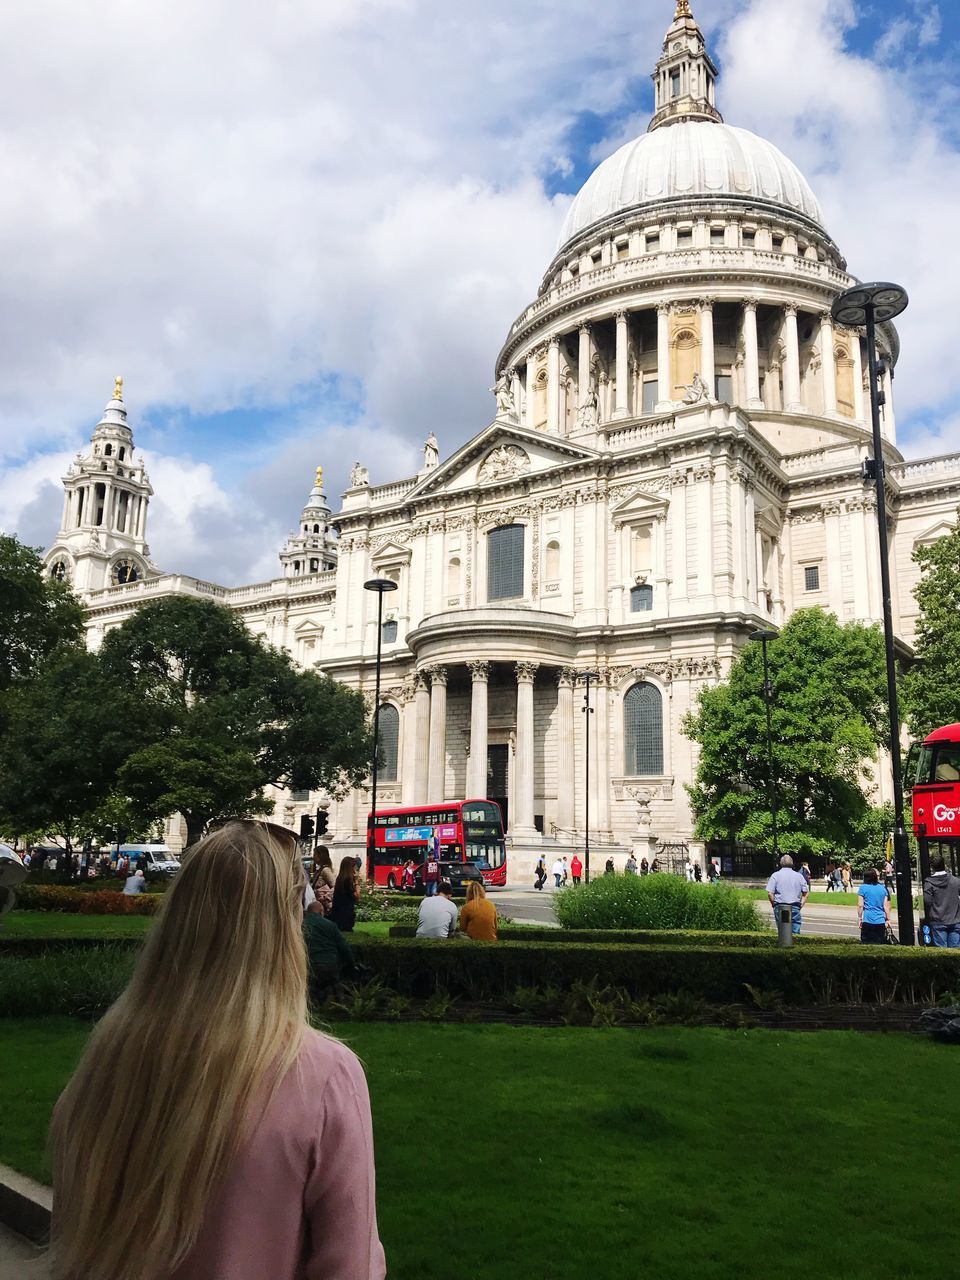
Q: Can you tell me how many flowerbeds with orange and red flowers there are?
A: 1